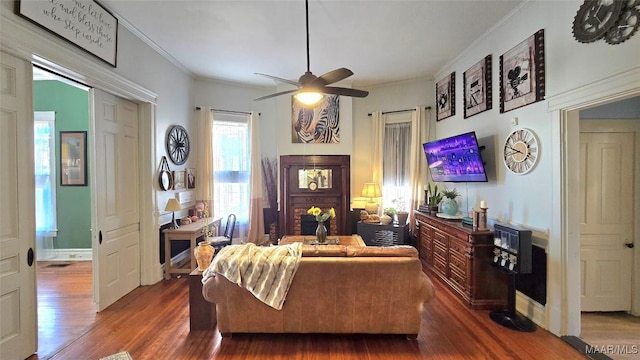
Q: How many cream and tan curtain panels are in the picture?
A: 4